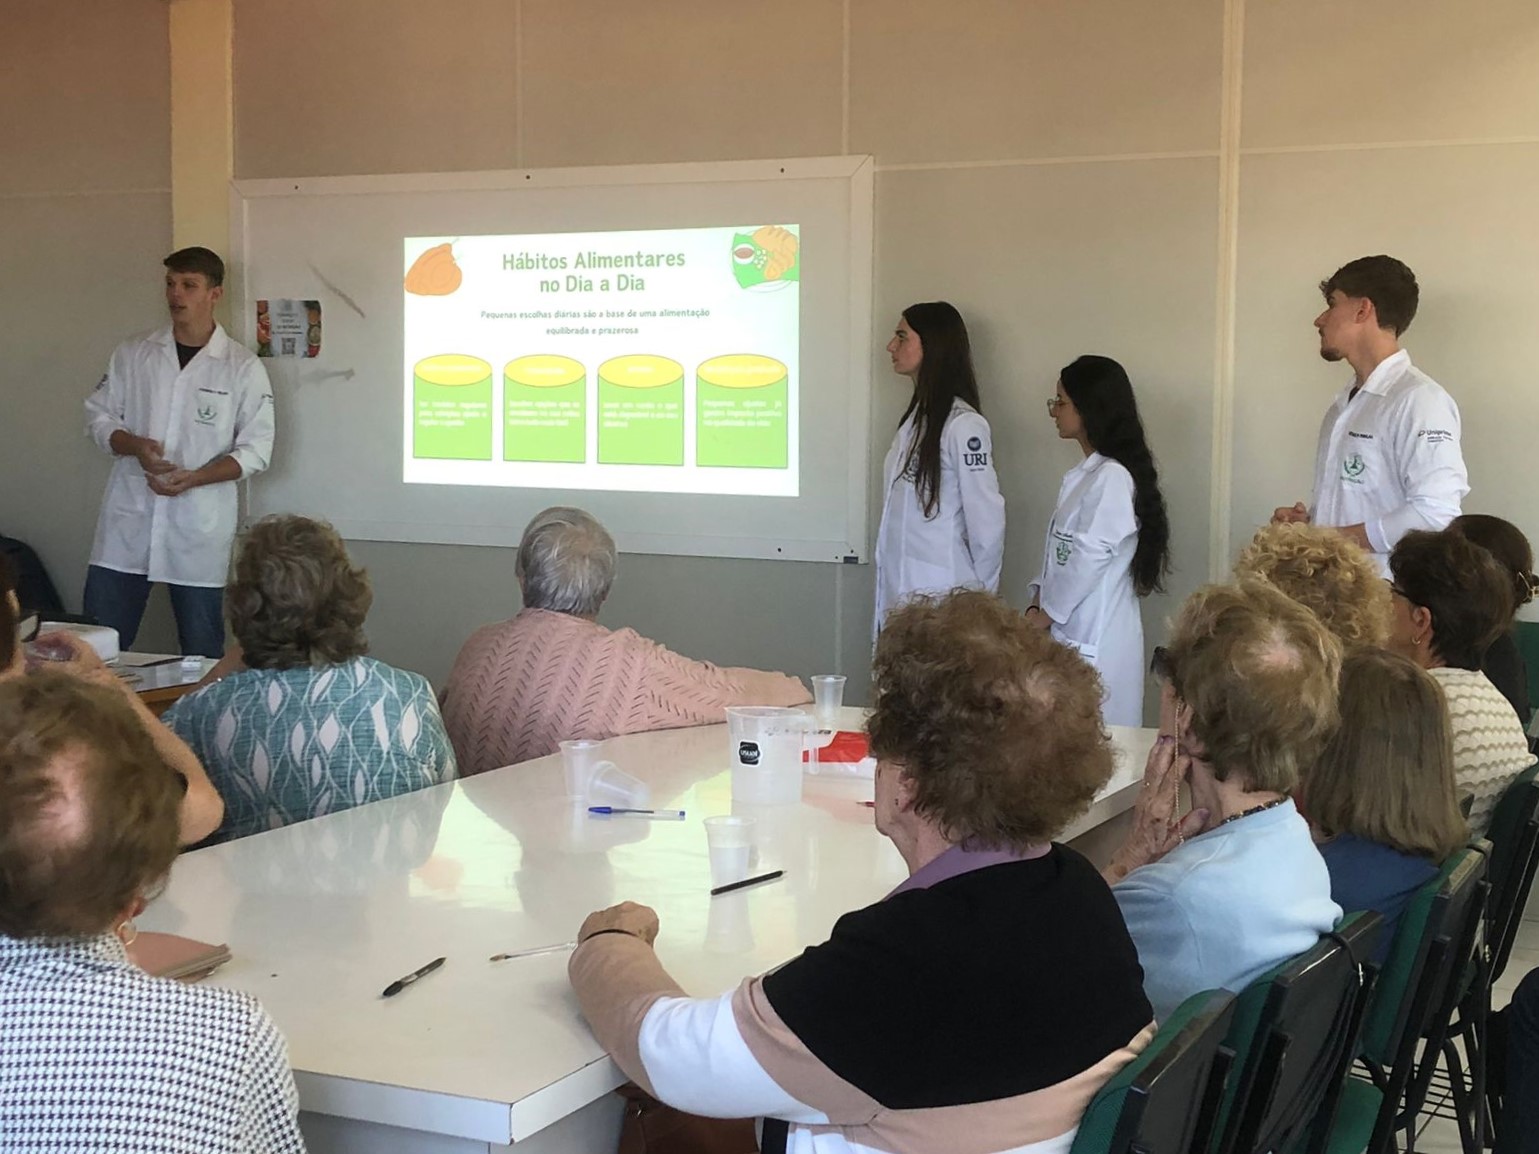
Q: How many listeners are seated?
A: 10